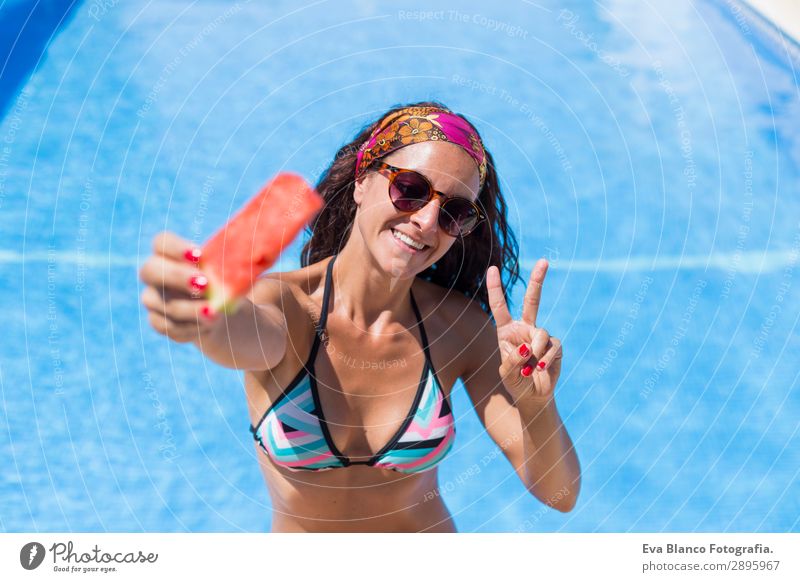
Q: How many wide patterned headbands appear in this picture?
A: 1